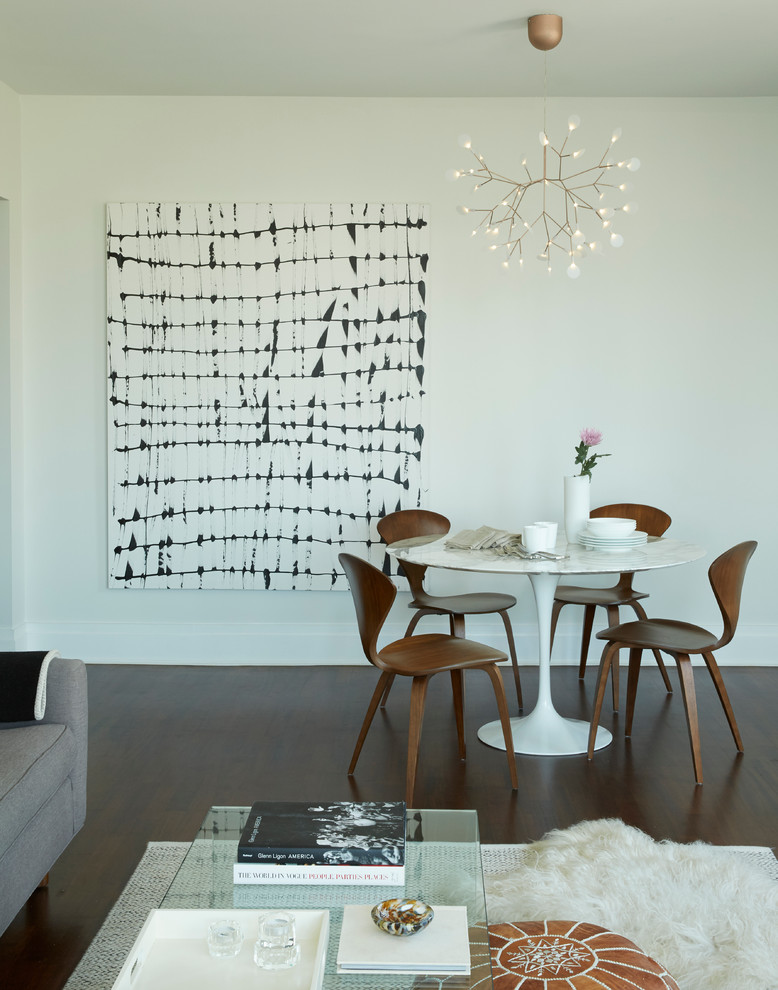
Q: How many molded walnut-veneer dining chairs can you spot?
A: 4